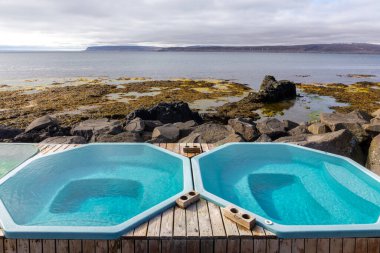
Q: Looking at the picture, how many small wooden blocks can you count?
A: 3